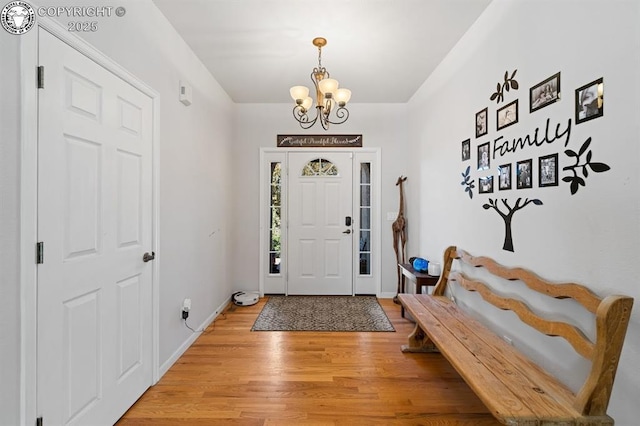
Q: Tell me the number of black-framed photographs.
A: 10